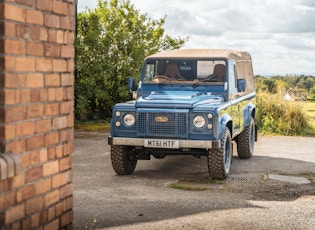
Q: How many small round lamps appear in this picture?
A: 4